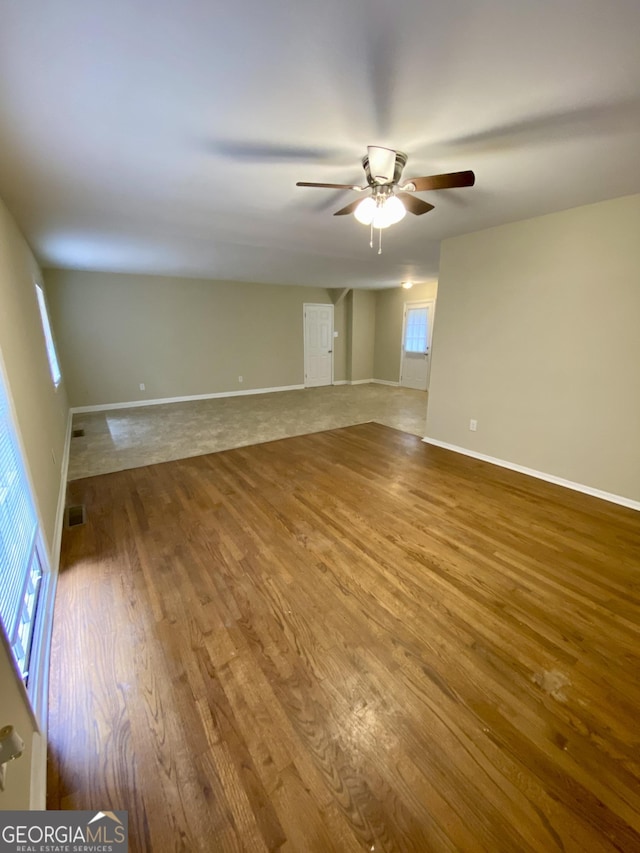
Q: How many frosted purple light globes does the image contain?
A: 0